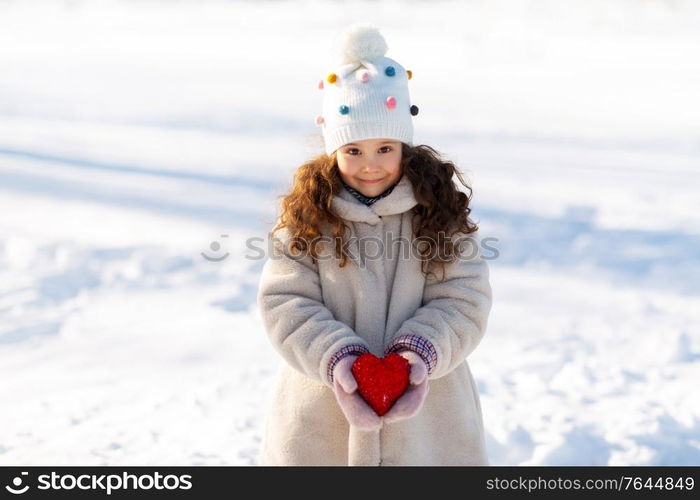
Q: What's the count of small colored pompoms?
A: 9